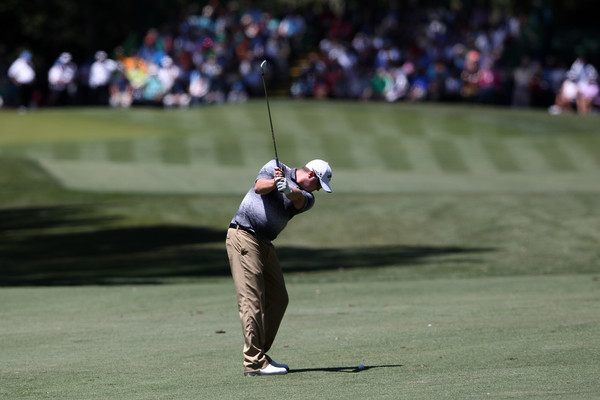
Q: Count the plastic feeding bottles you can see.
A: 0